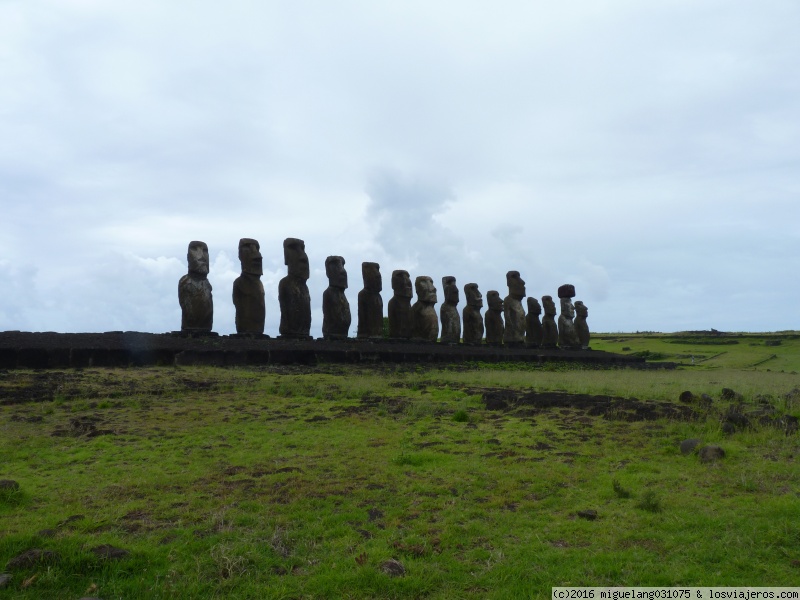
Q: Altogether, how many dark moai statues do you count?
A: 15